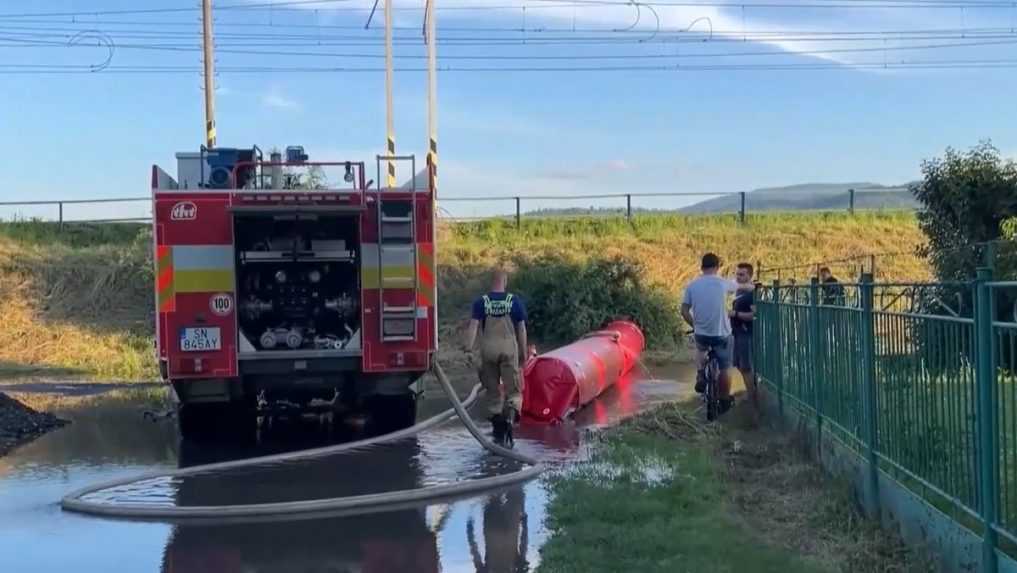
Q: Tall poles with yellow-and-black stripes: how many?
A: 3